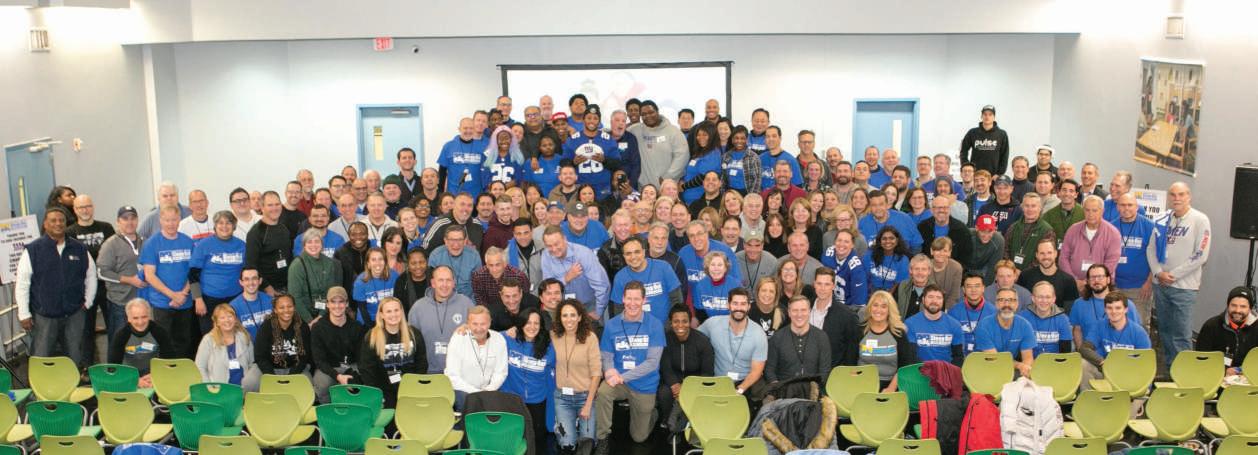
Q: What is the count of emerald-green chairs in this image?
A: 14